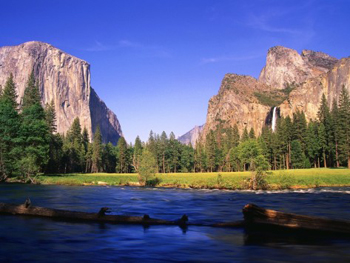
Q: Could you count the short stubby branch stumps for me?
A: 4